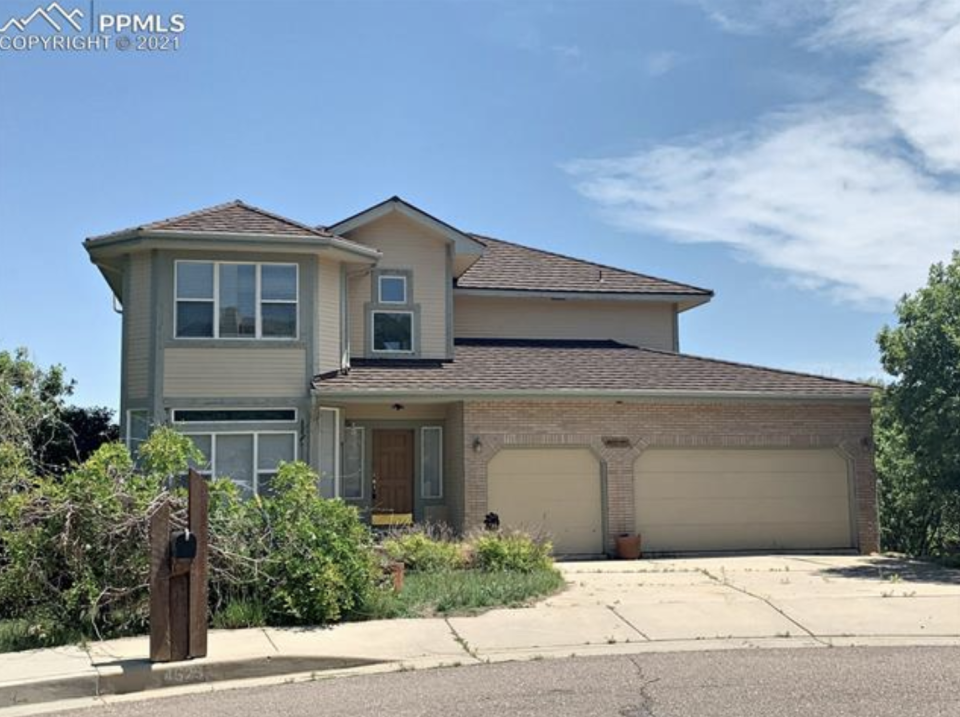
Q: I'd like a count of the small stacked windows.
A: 2